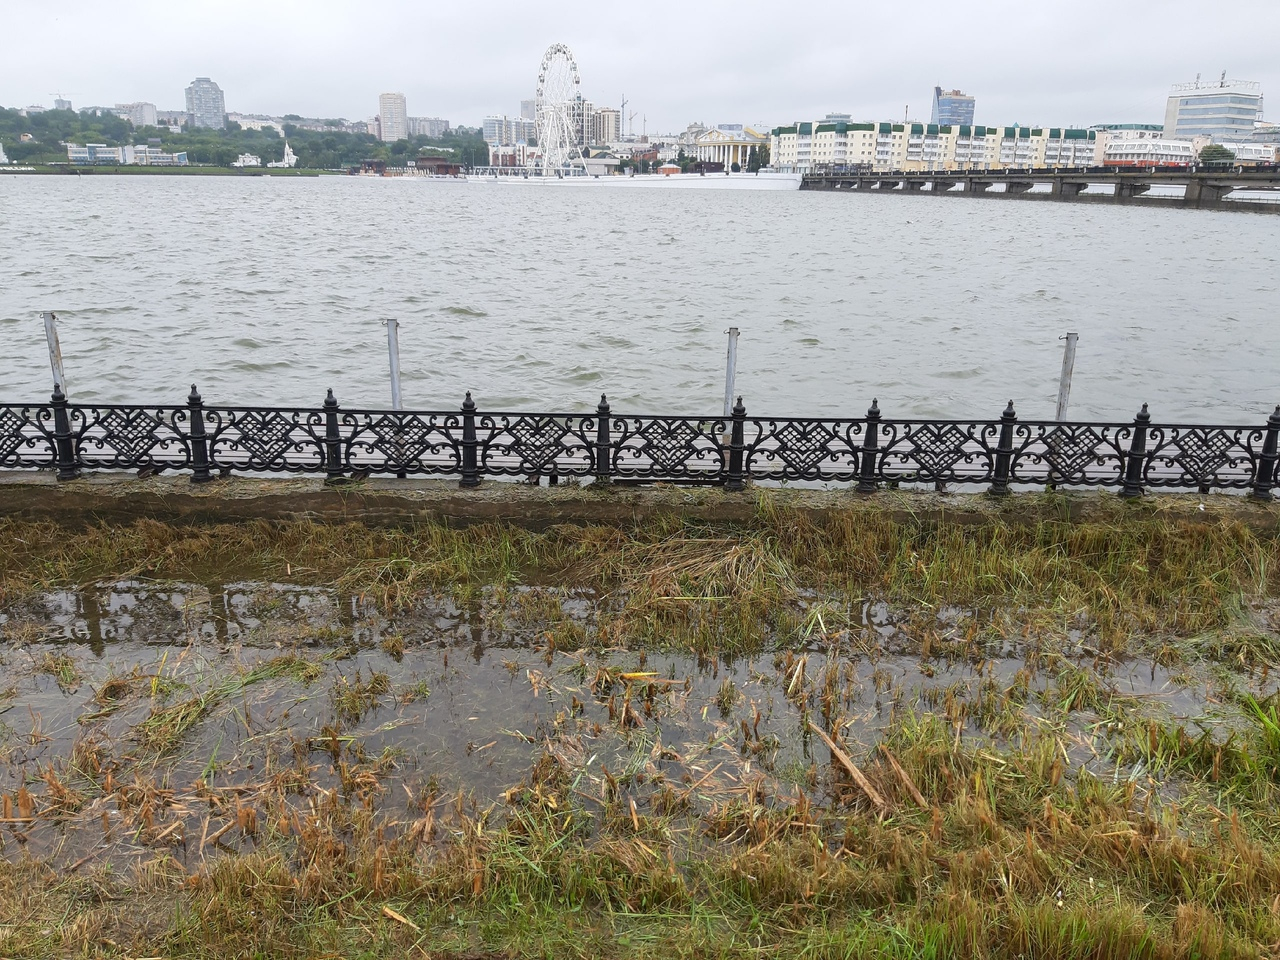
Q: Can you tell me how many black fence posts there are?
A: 10